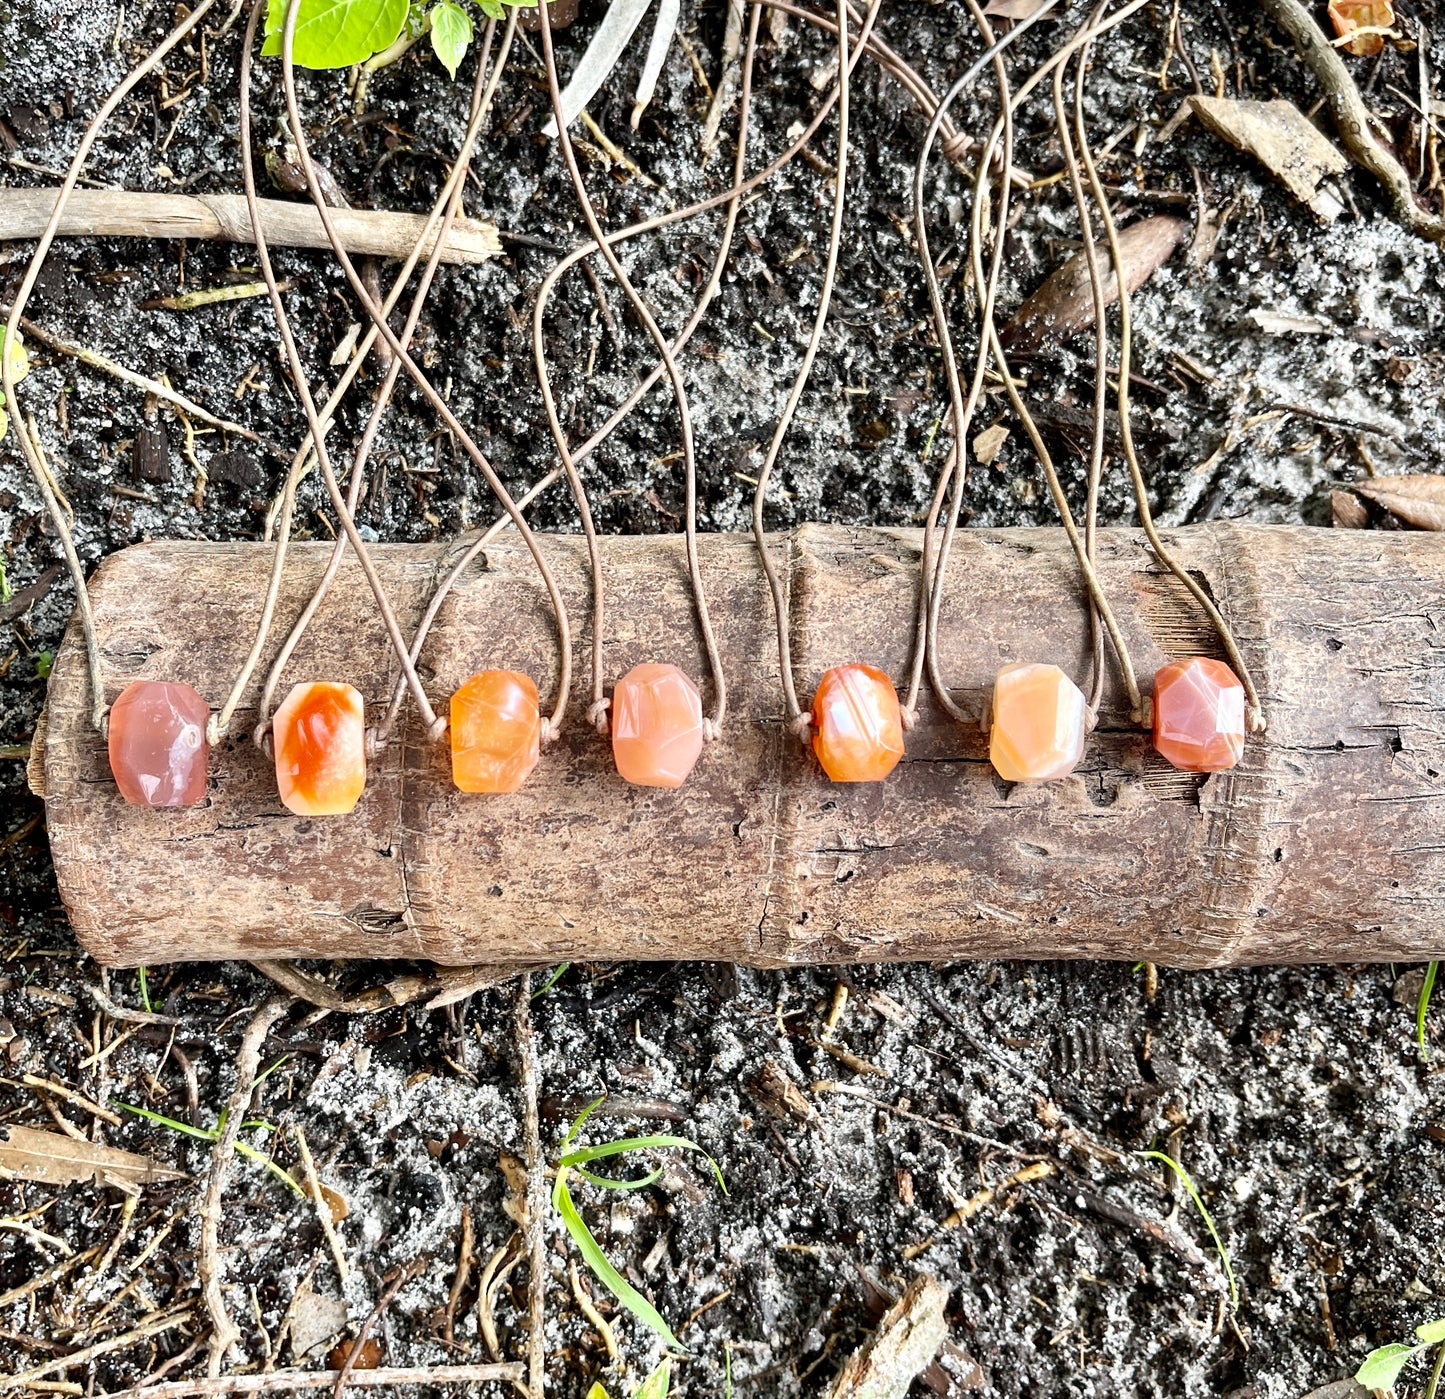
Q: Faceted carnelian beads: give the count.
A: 7